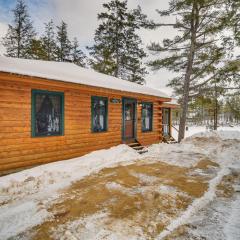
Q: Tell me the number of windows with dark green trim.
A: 3